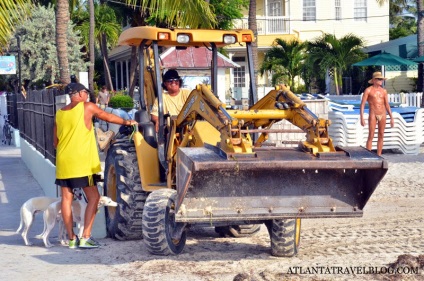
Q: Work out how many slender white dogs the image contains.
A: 2